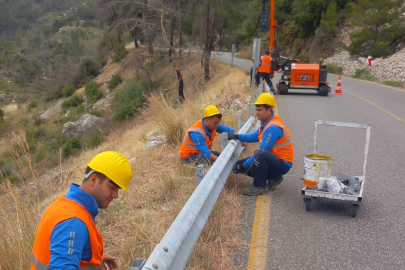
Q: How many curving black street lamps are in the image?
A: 0